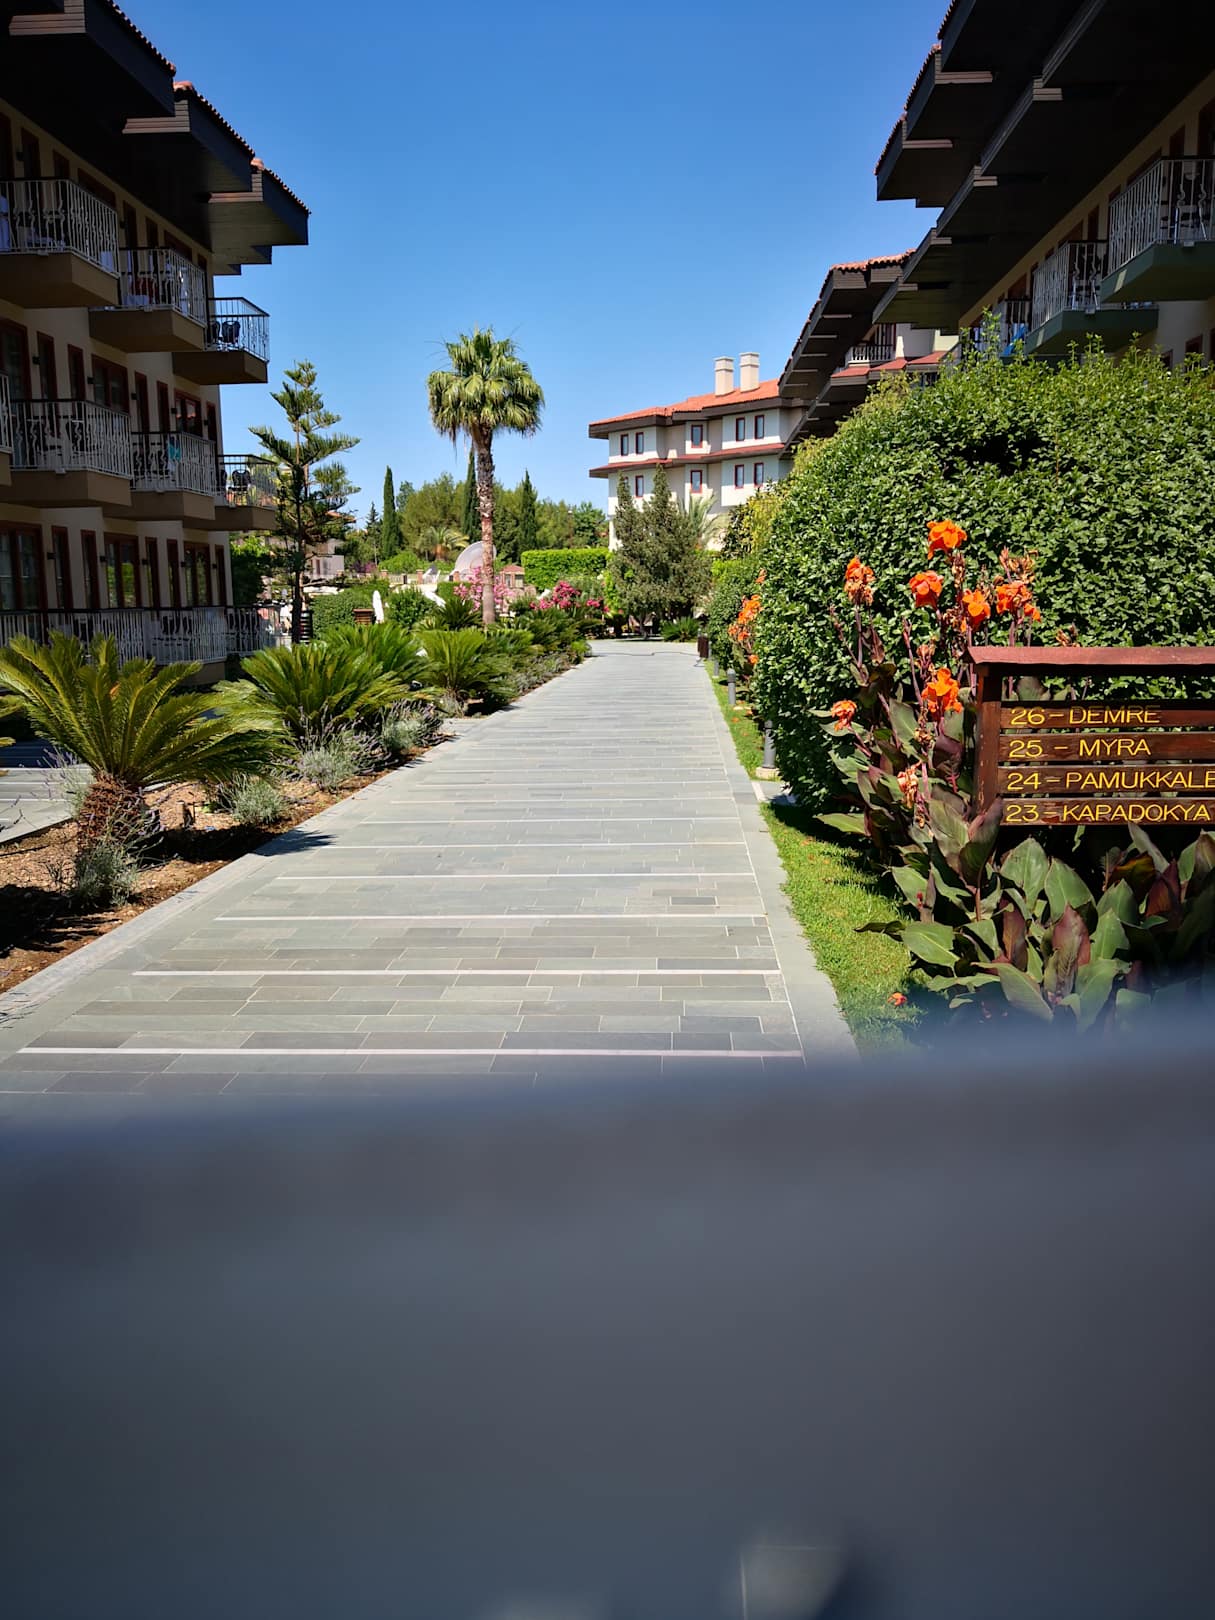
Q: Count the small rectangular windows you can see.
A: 10